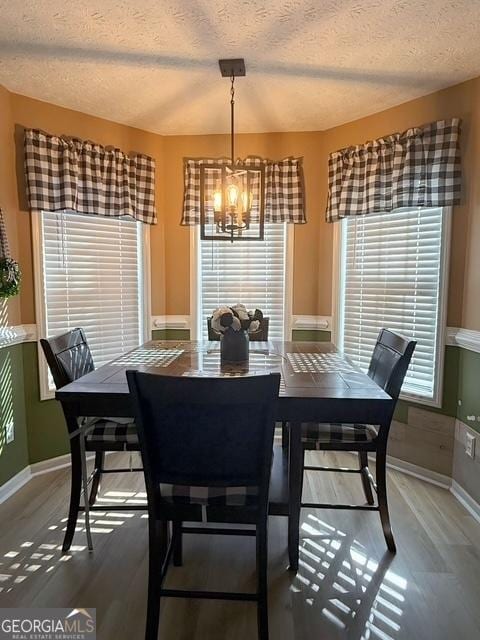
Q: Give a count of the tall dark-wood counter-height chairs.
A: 4